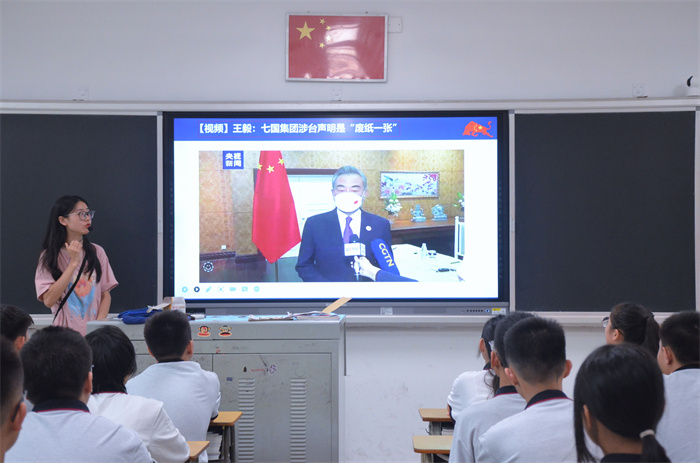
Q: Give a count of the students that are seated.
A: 11